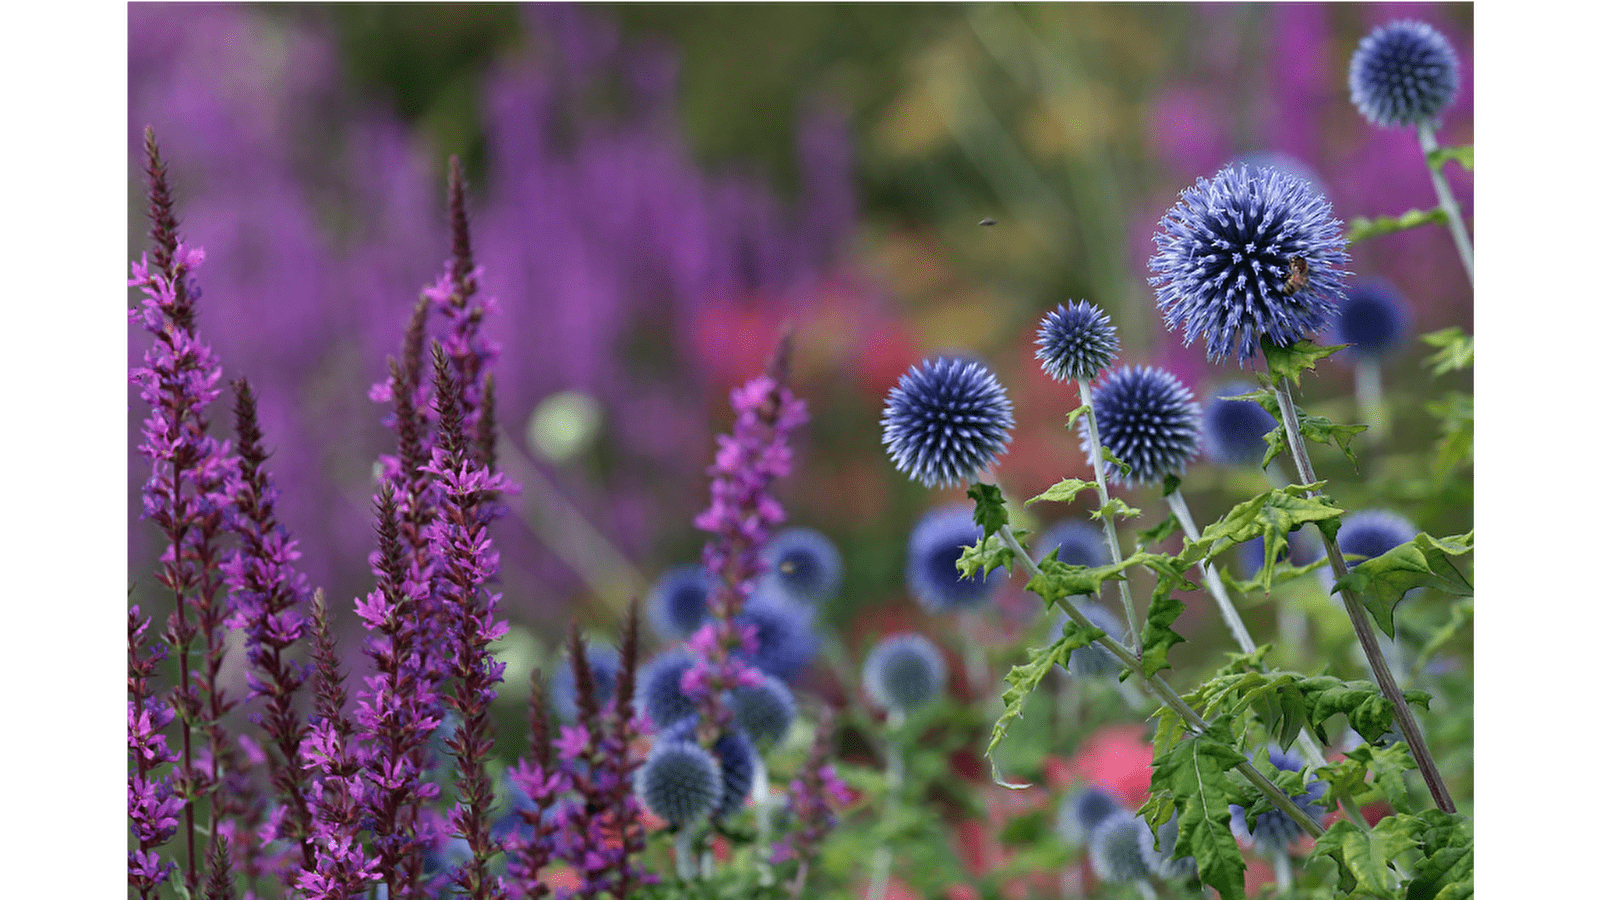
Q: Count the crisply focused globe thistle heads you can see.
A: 5